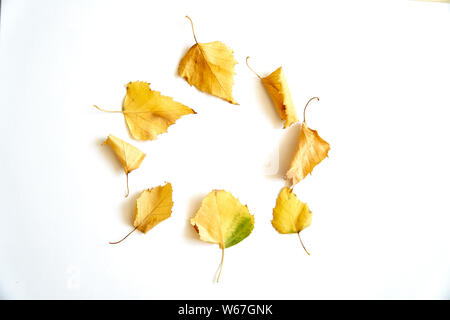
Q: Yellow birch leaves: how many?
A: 8